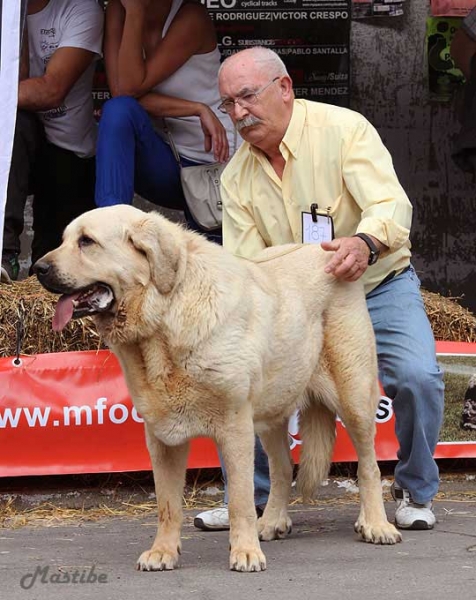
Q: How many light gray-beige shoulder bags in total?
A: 1